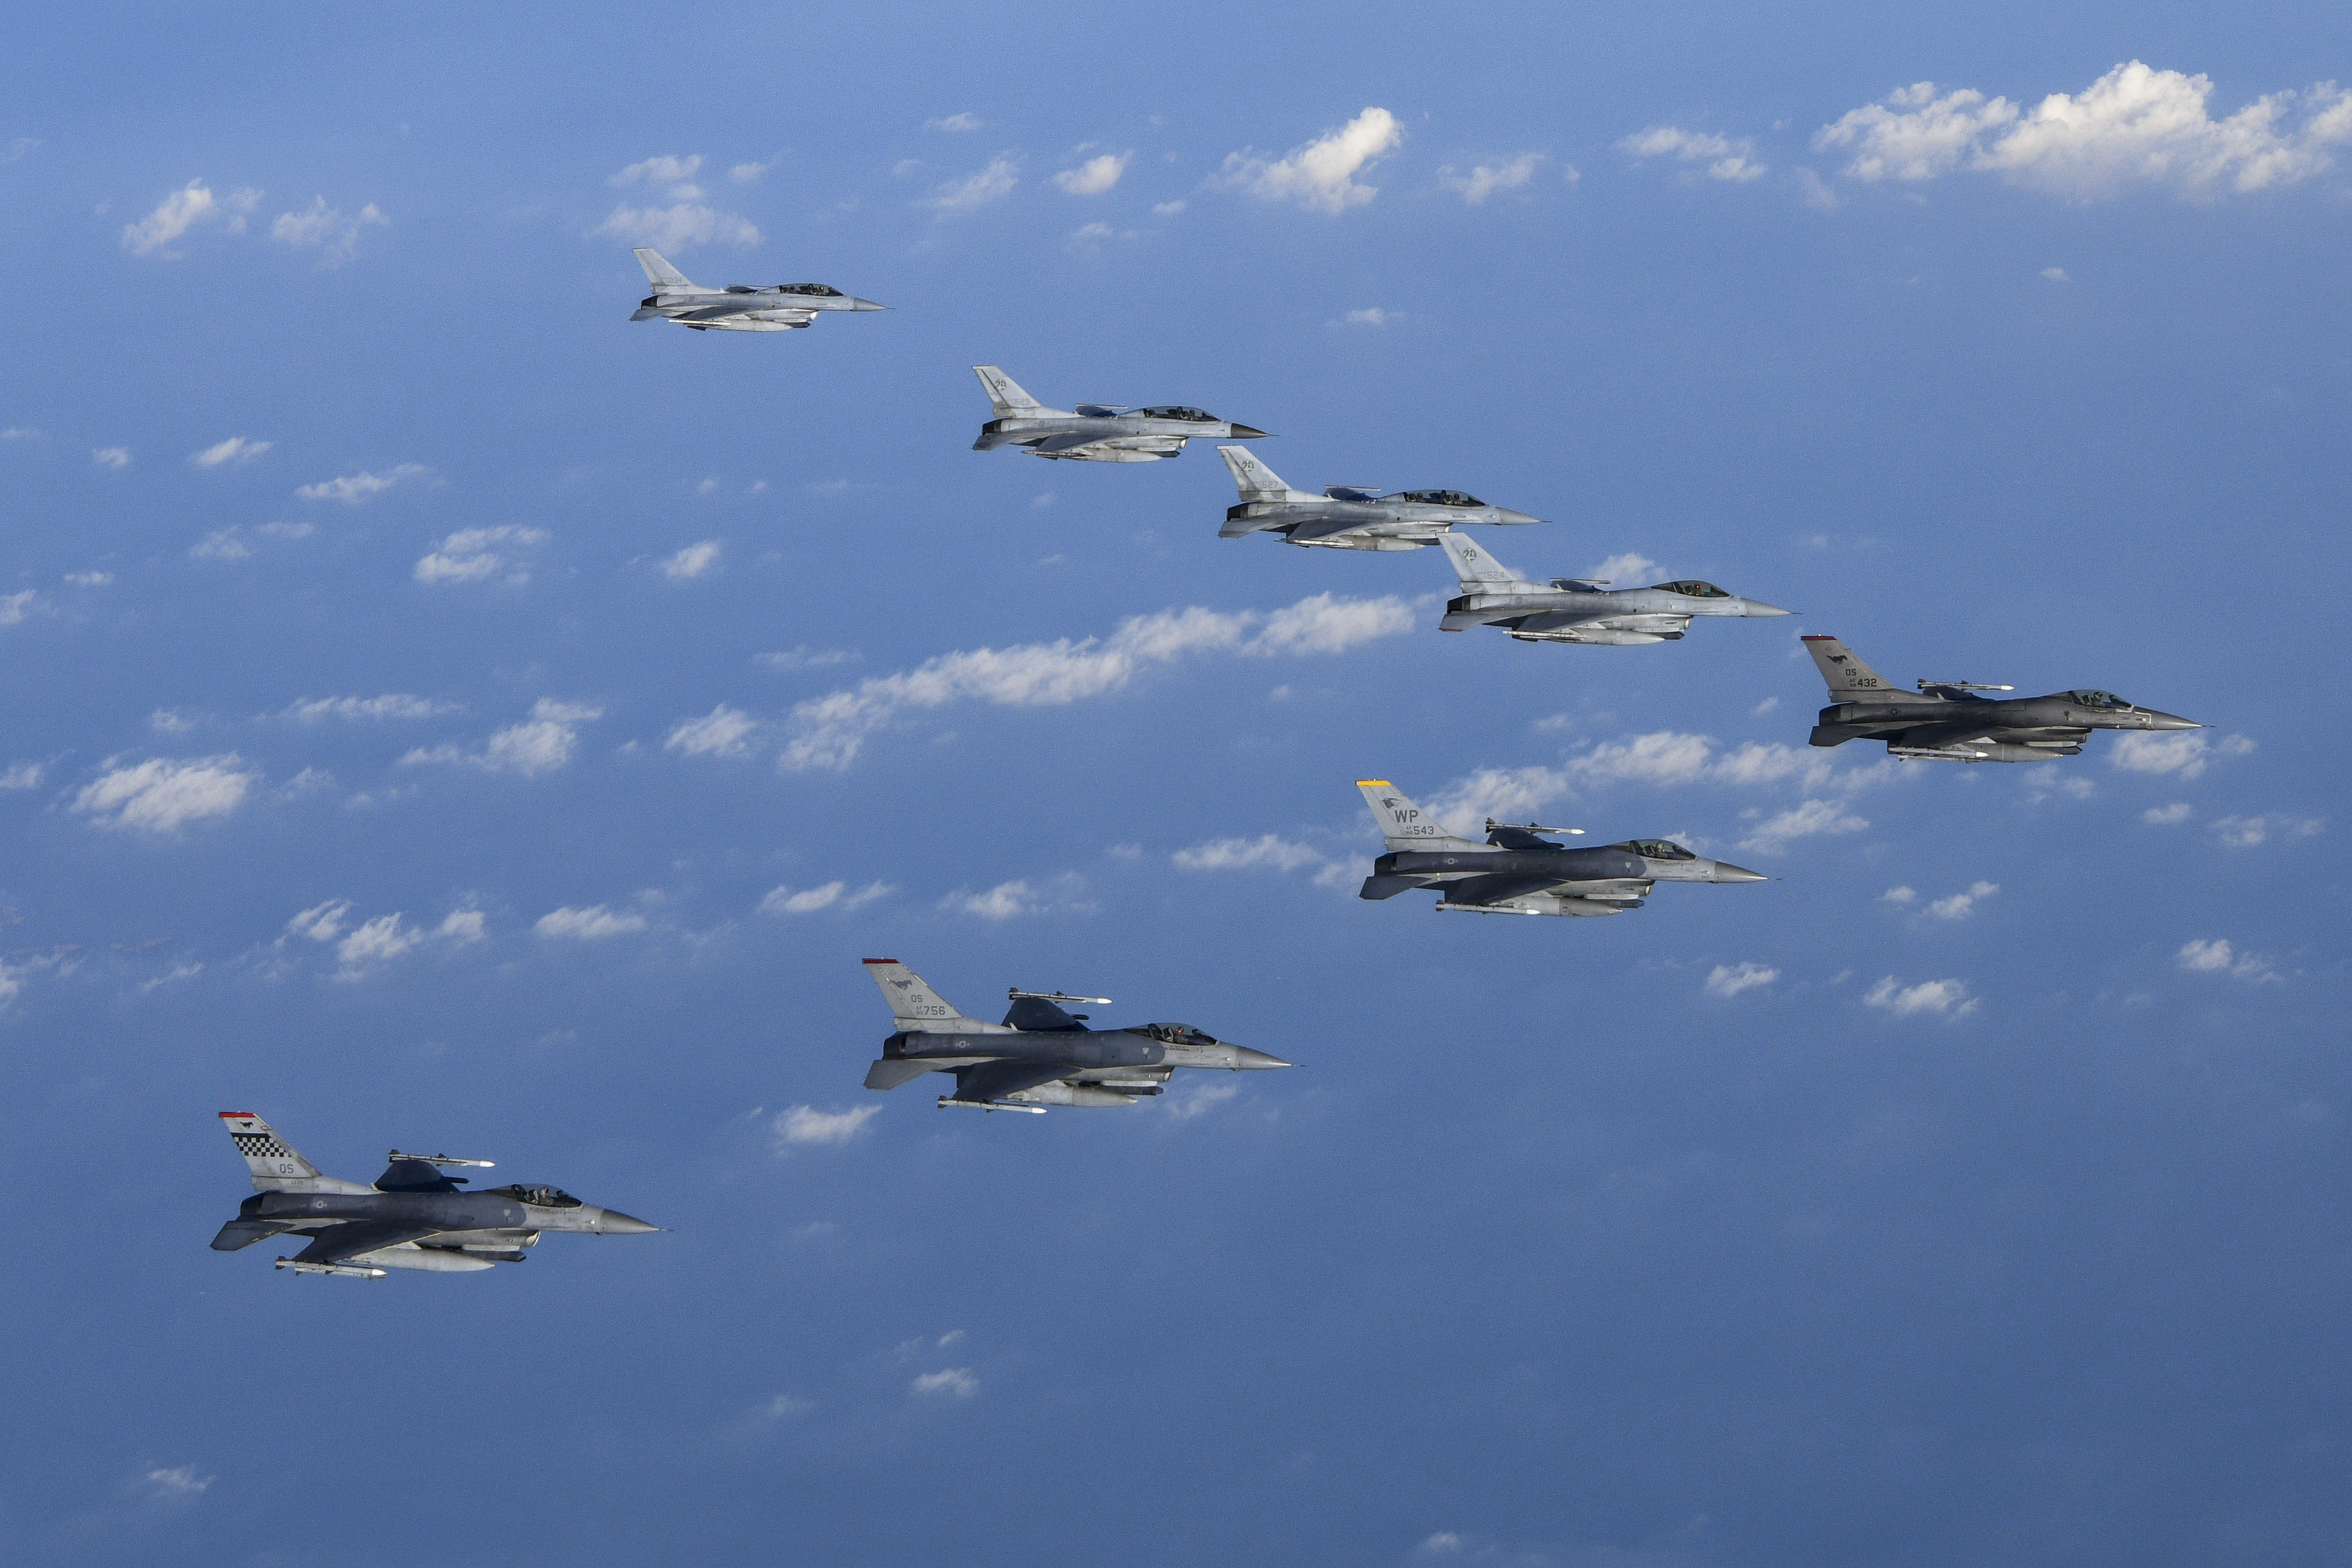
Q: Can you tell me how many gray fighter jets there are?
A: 8